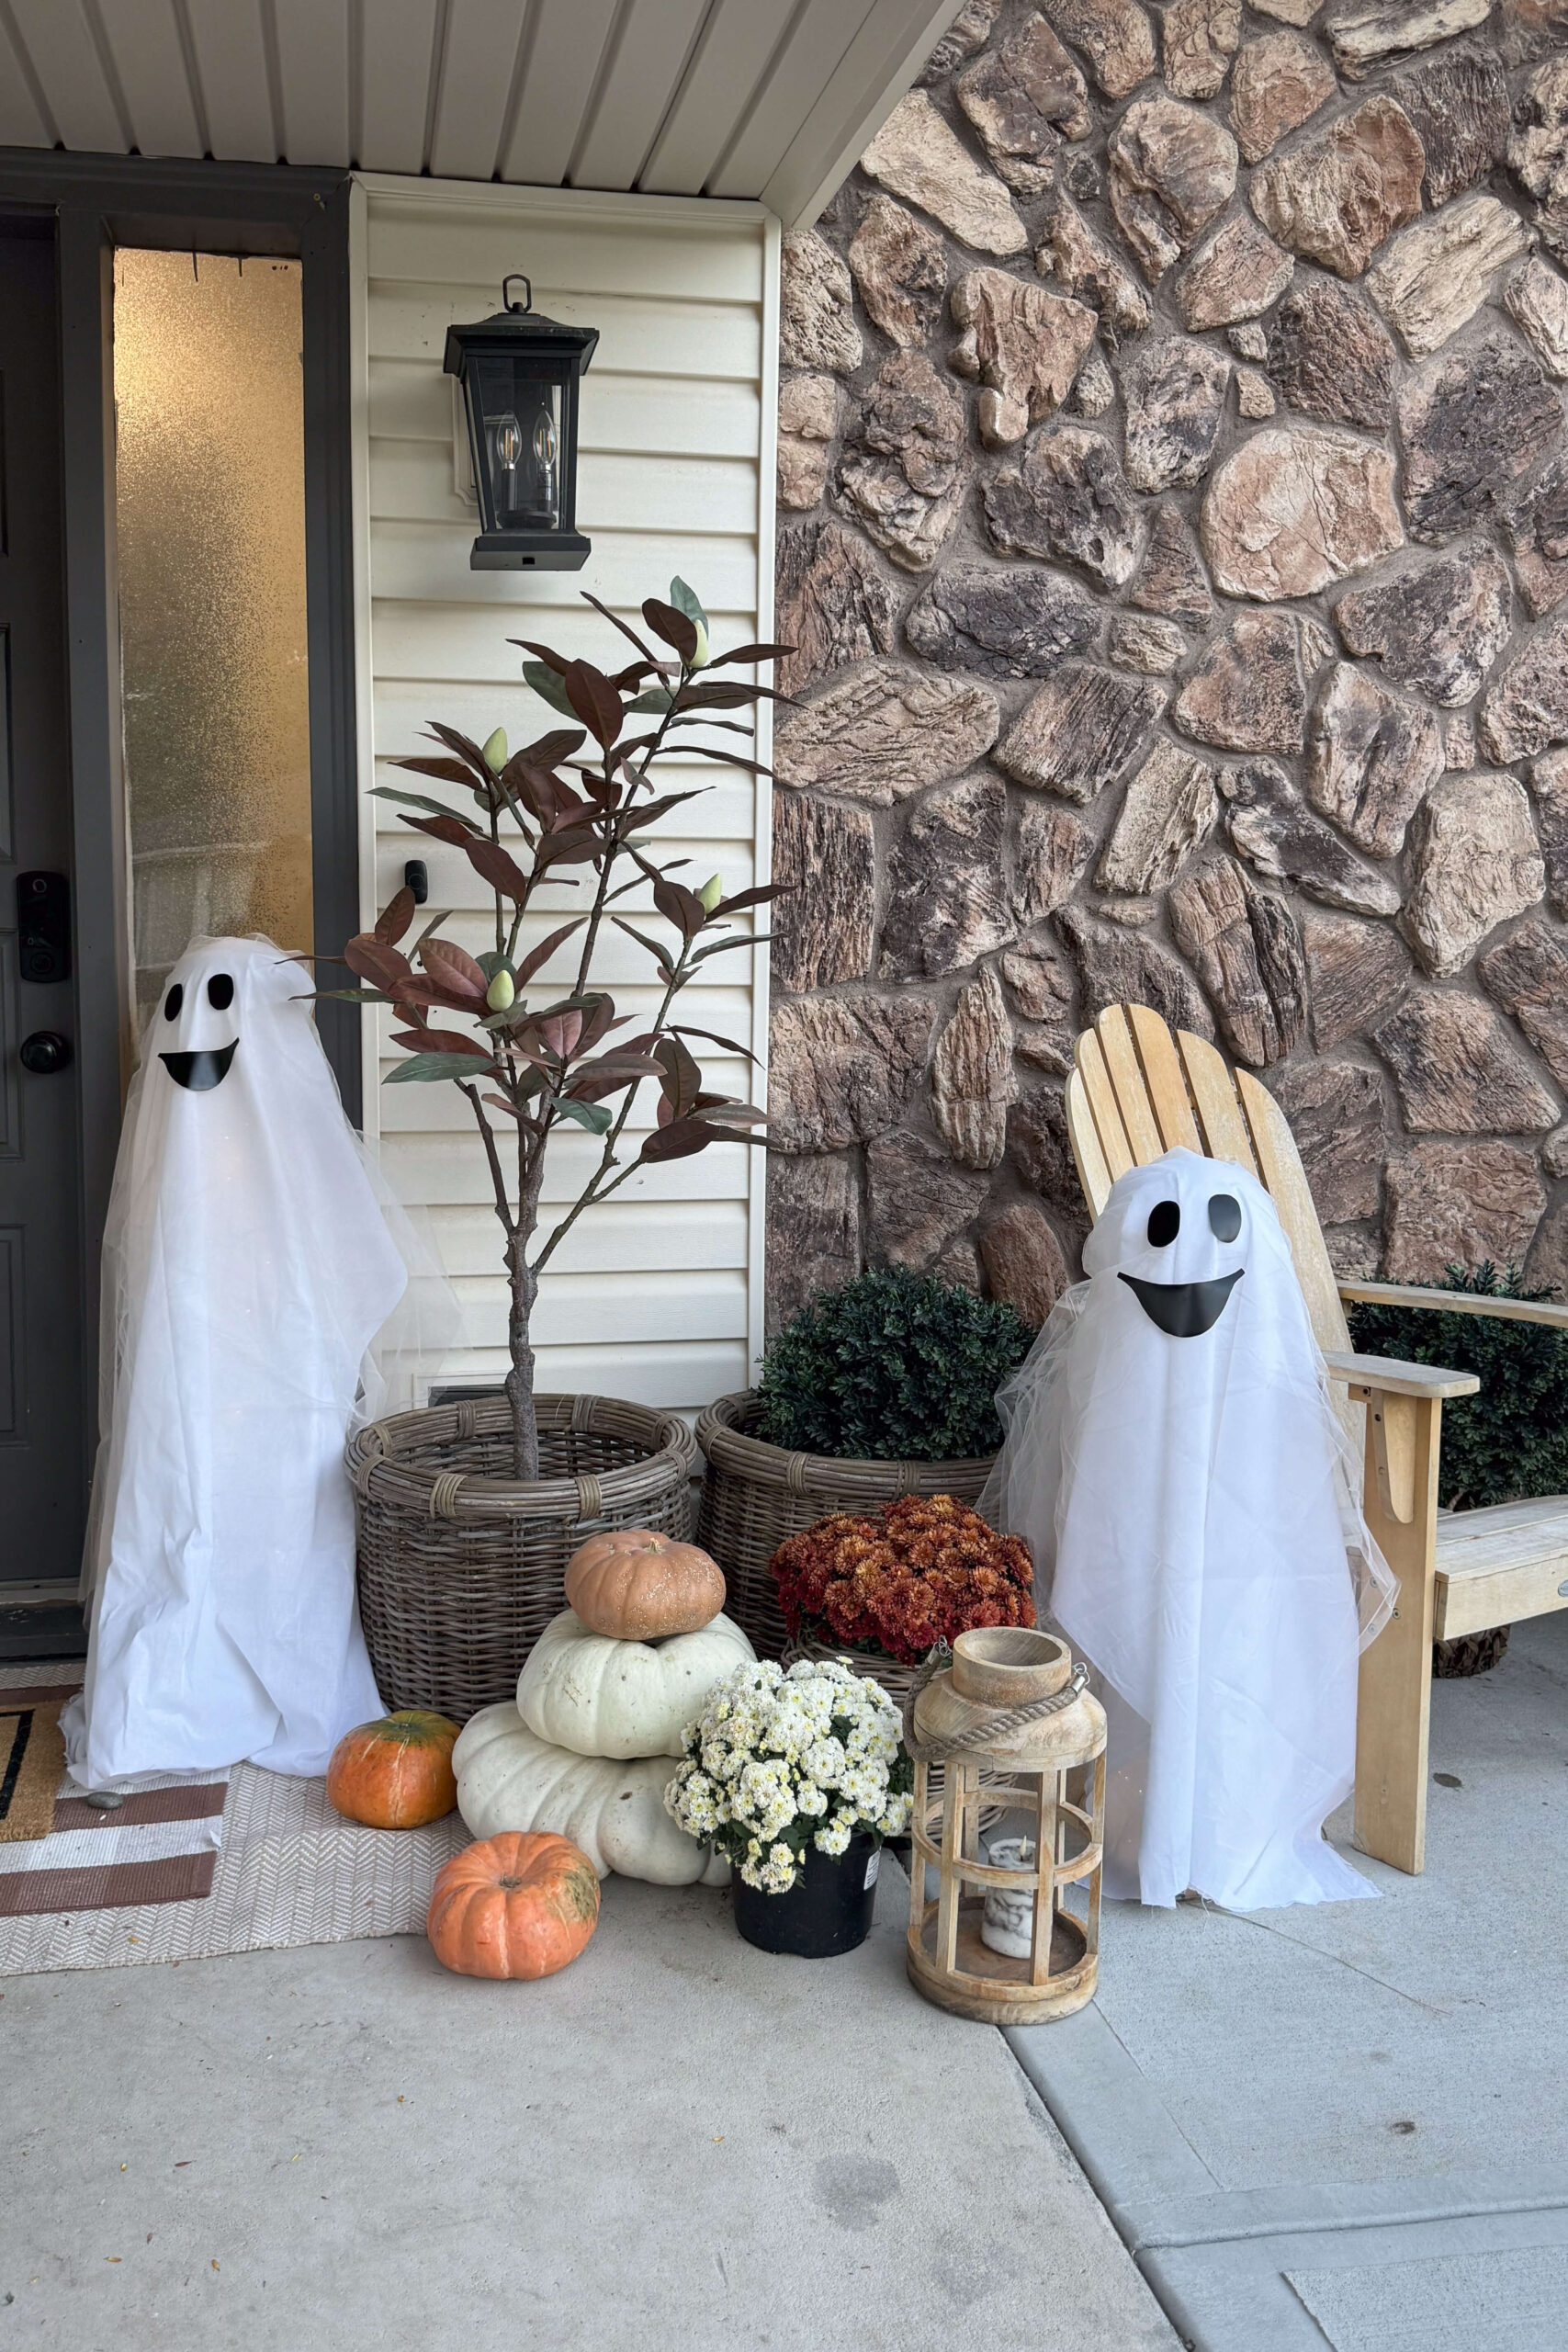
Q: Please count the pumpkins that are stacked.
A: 3